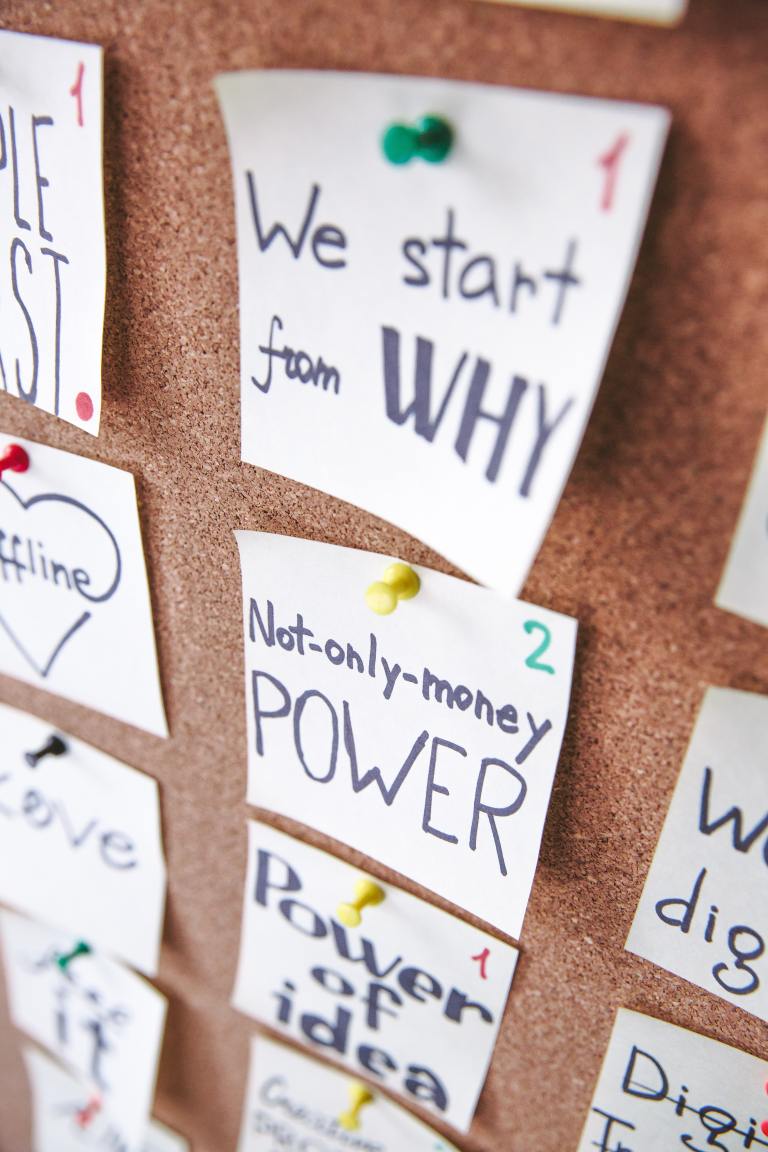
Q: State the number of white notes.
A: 13